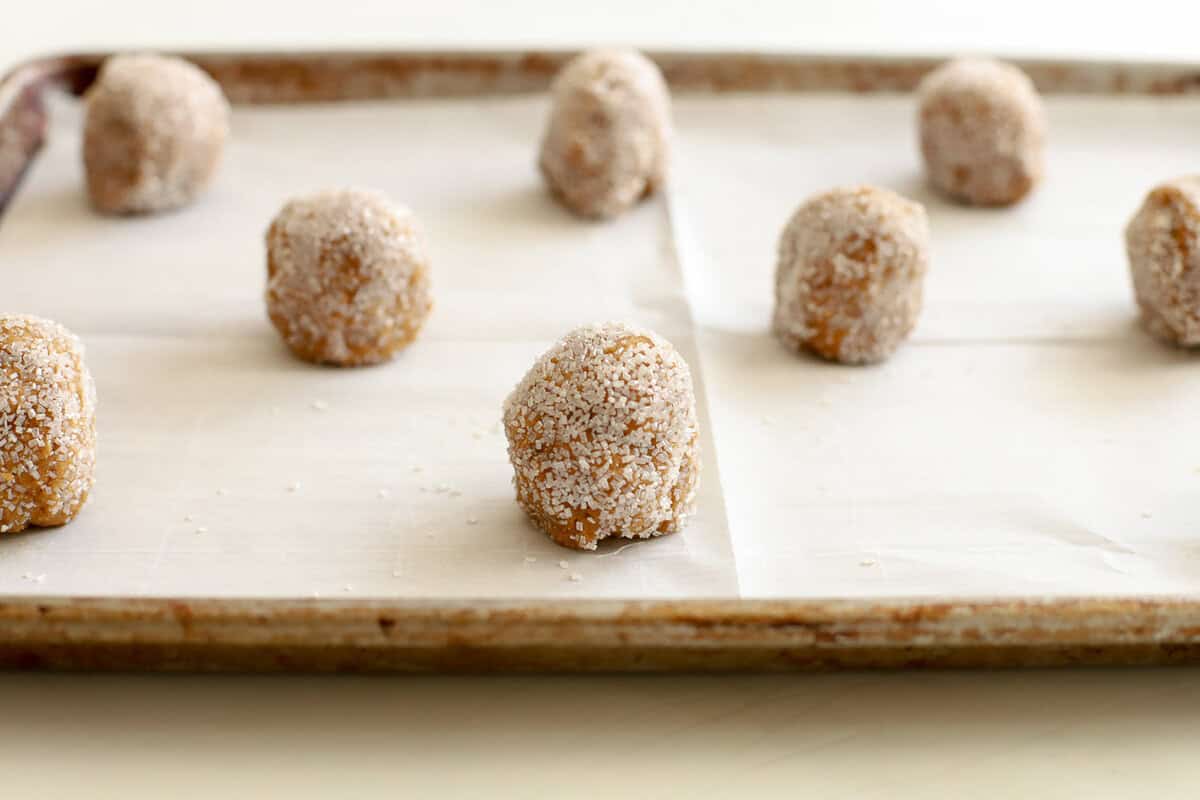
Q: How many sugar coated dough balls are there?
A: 8